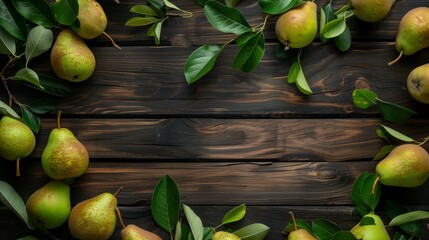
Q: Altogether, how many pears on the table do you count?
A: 15